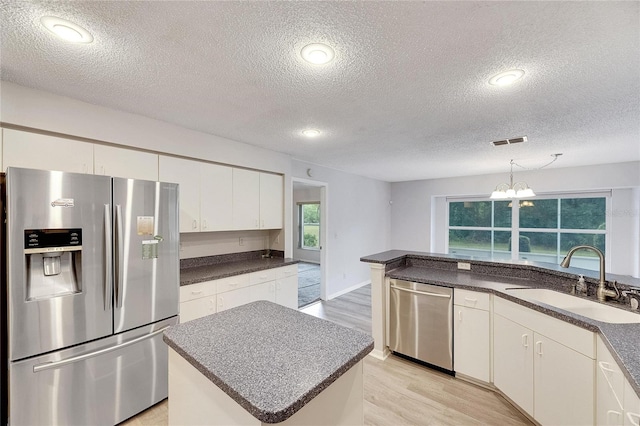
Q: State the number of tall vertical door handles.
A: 2